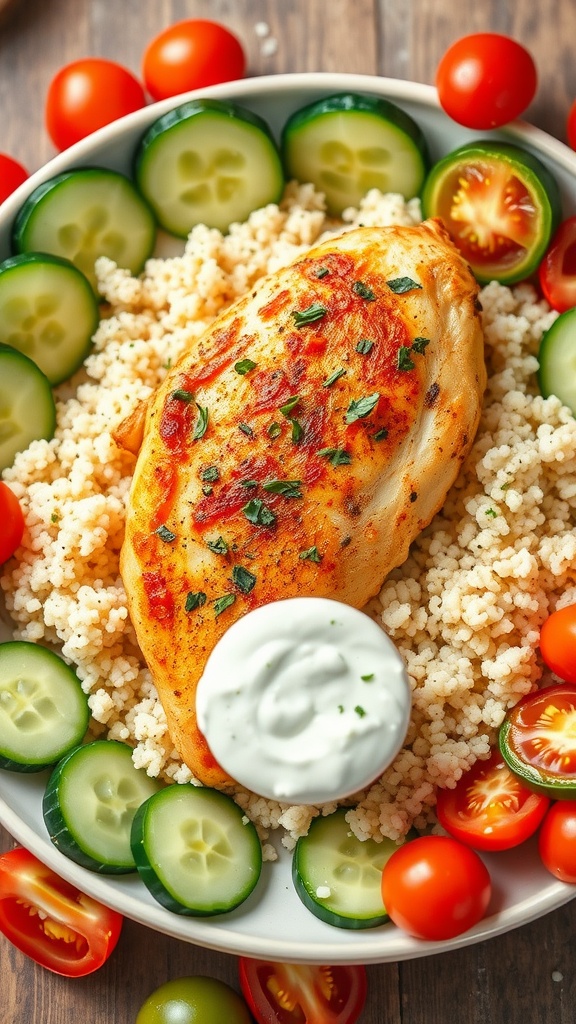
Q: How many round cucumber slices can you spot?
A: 10